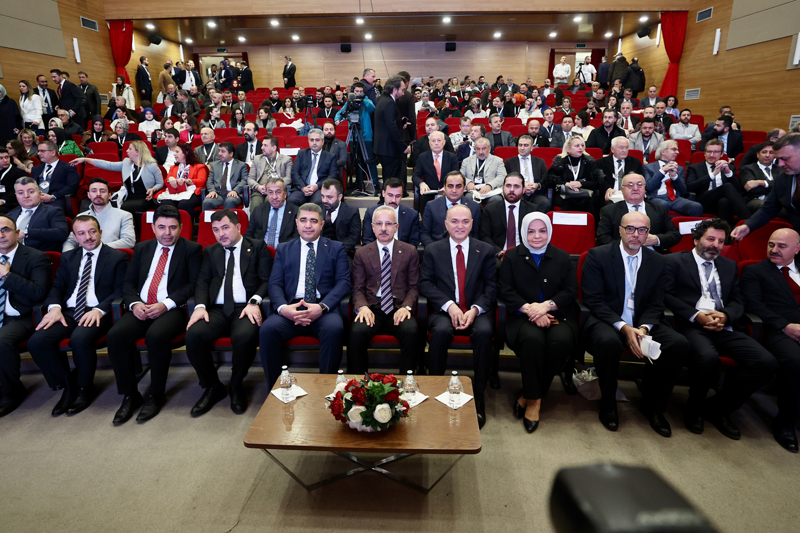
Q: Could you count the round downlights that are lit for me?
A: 14